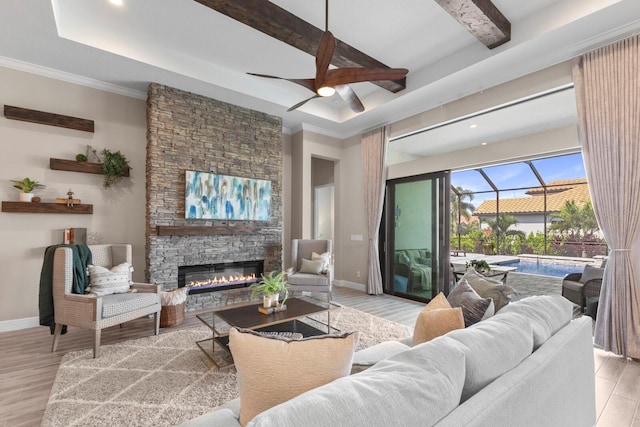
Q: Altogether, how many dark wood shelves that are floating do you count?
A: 3